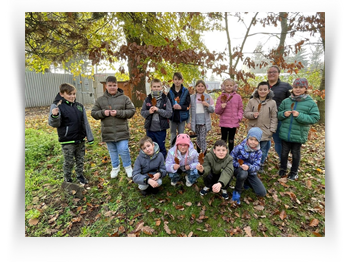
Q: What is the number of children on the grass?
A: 12